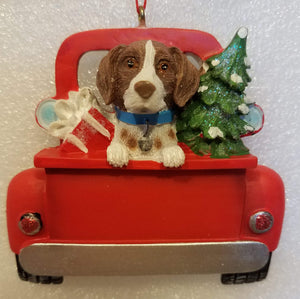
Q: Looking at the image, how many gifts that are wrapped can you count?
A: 1